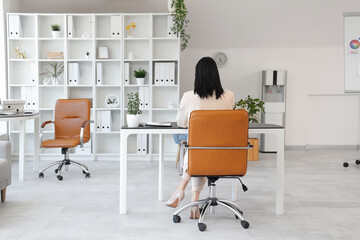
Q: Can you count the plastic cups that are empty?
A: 0